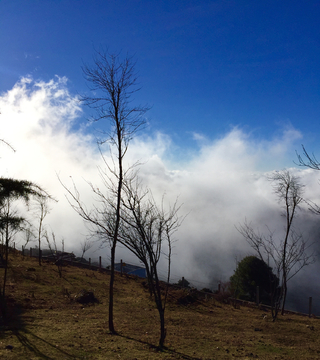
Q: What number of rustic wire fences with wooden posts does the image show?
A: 1